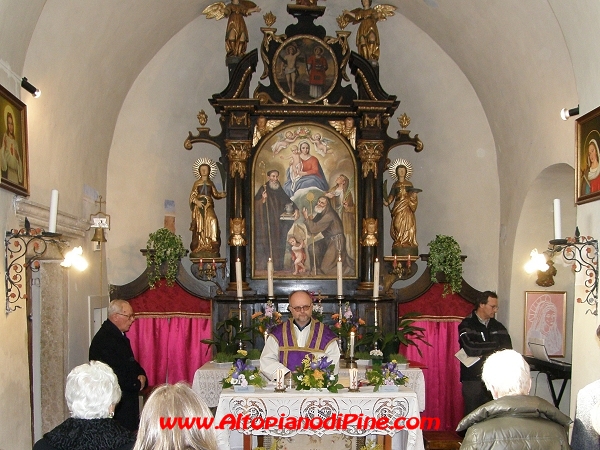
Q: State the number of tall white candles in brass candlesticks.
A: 4